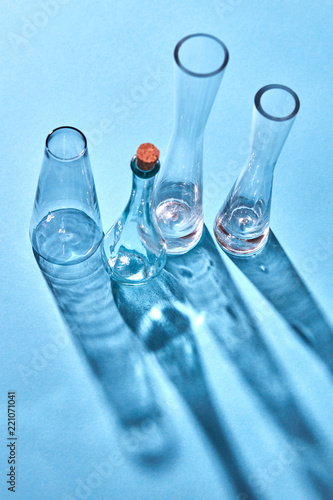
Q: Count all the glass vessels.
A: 4